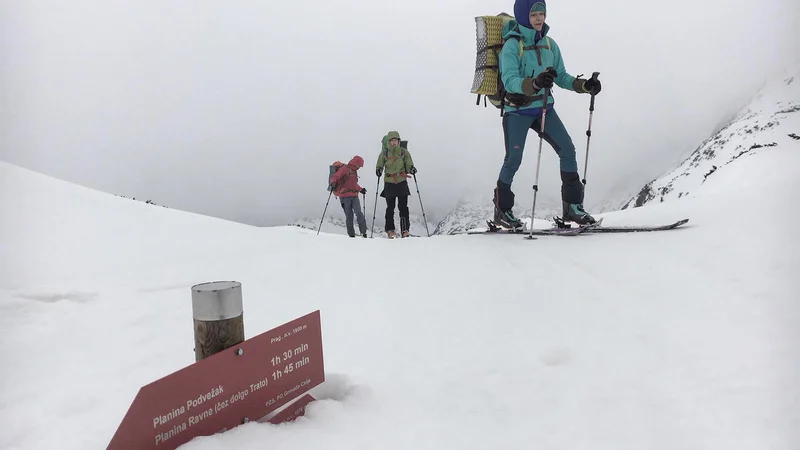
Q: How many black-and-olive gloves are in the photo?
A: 2